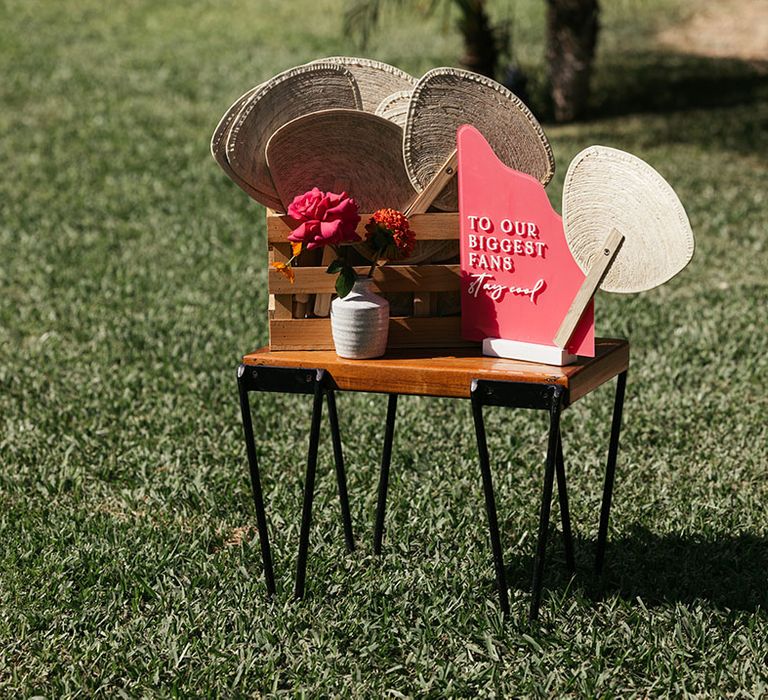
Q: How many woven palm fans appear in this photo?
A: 7